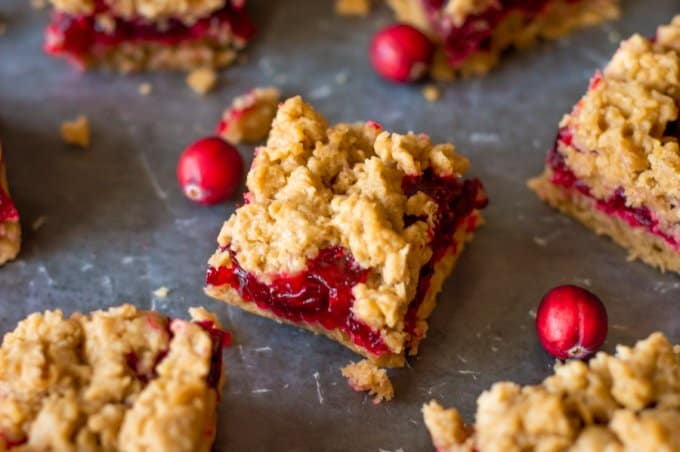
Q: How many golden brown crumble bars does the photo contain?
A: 7